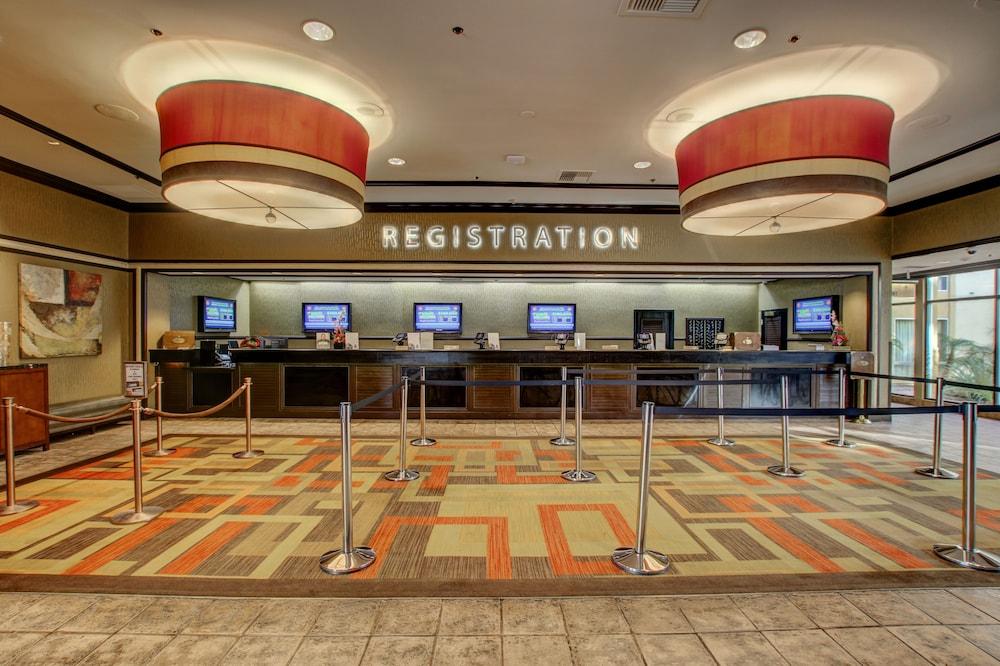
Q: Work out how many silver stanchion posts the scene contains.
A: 11